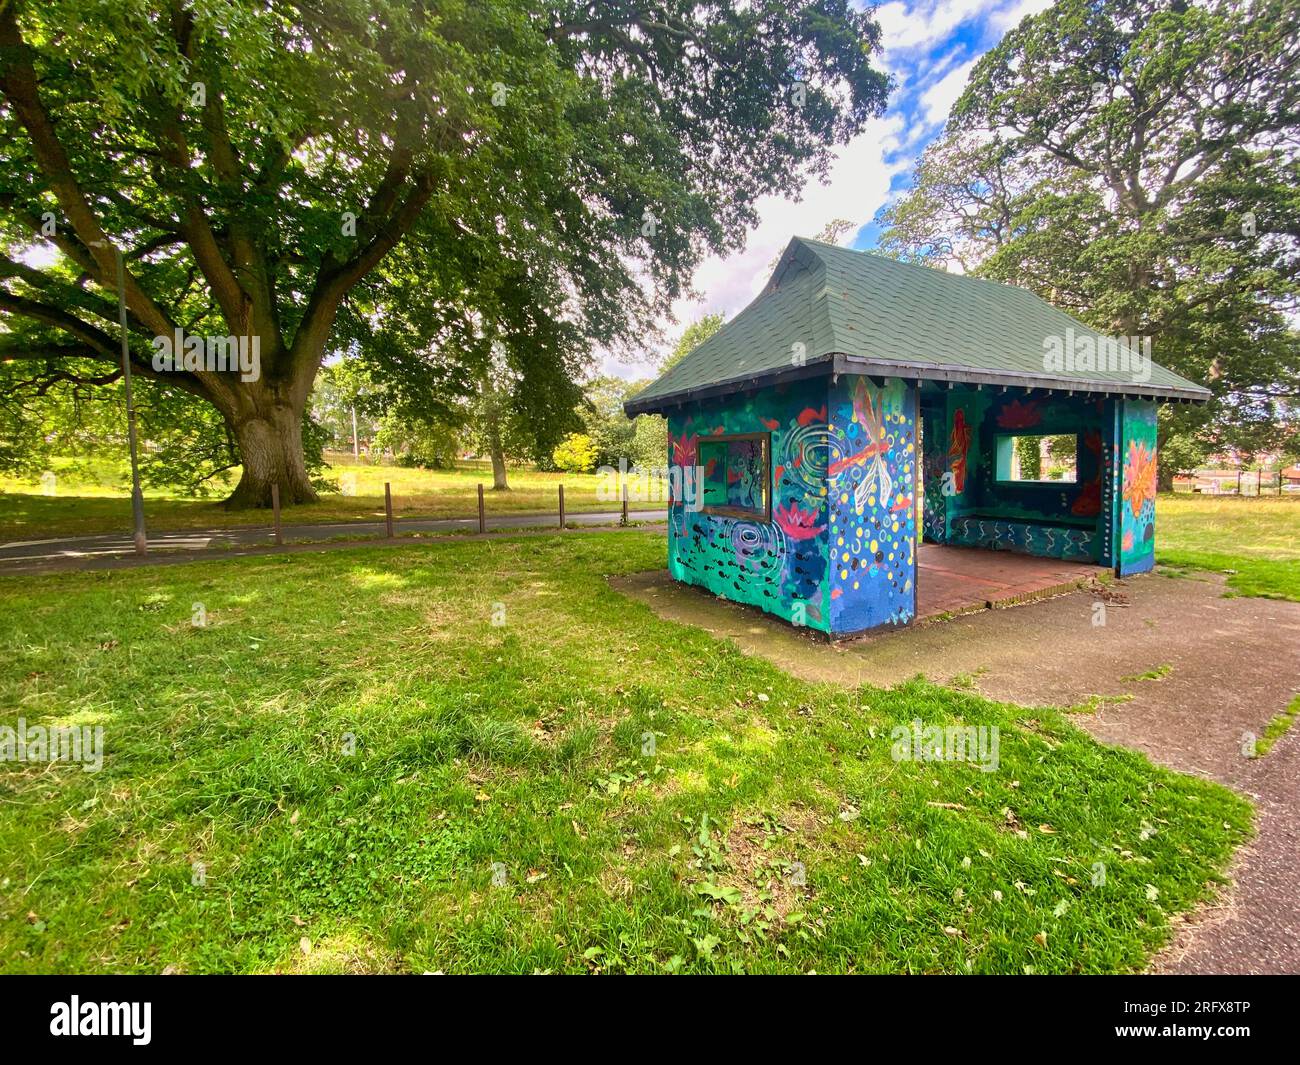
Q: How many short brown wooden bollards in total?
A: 5